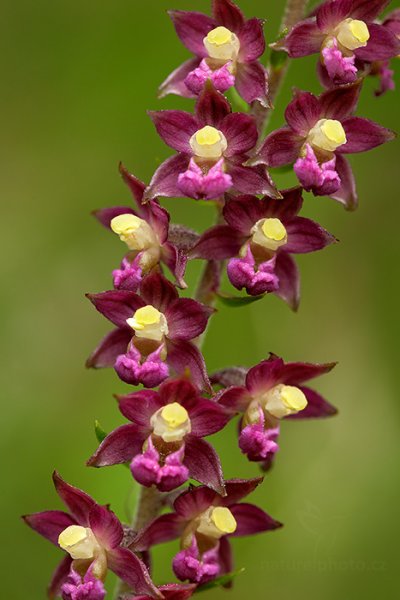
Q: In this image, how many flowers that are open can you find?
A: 11